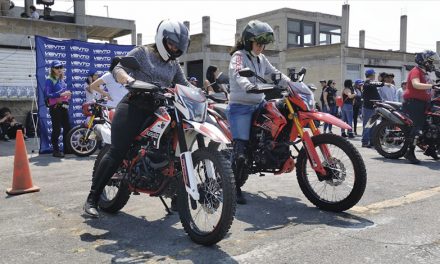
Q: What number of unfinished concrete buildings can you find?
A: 2